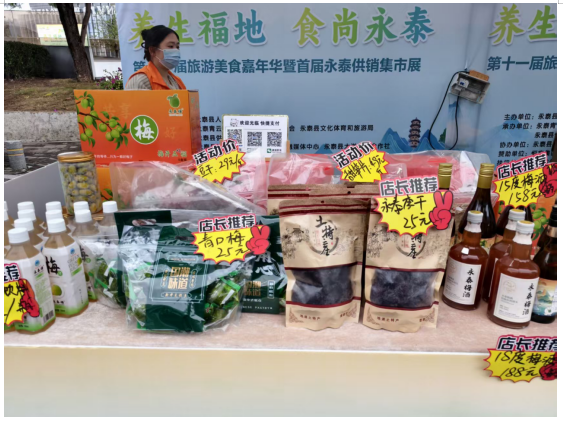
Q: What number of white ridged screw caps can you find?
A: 12